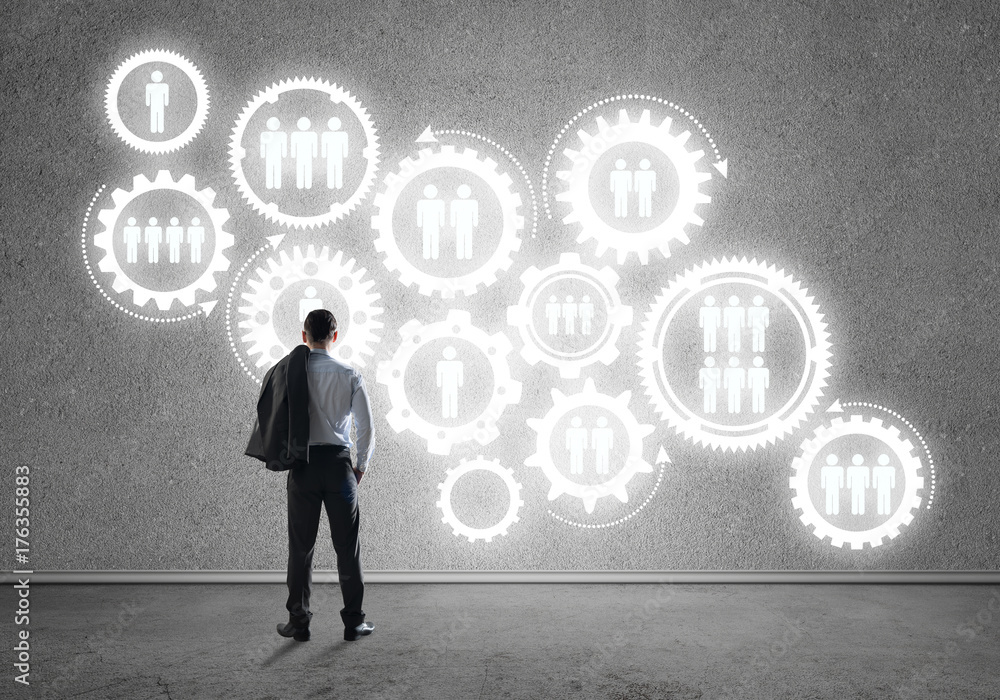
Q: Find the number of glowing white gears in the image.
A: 12